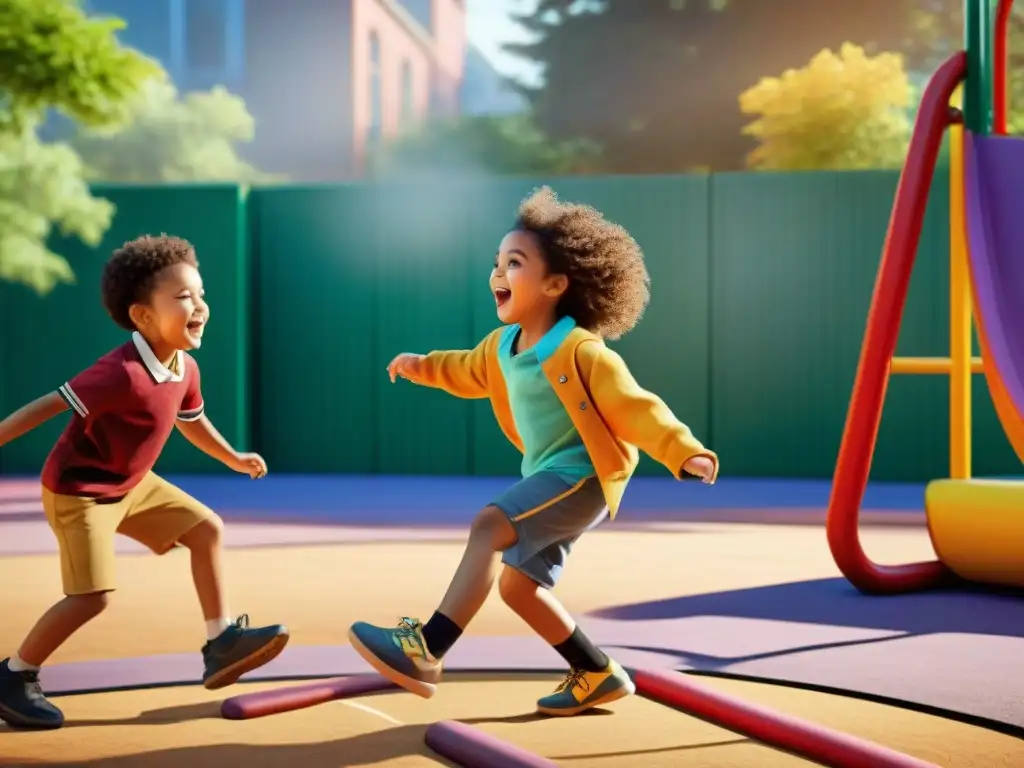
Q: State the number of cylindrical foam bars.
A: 3